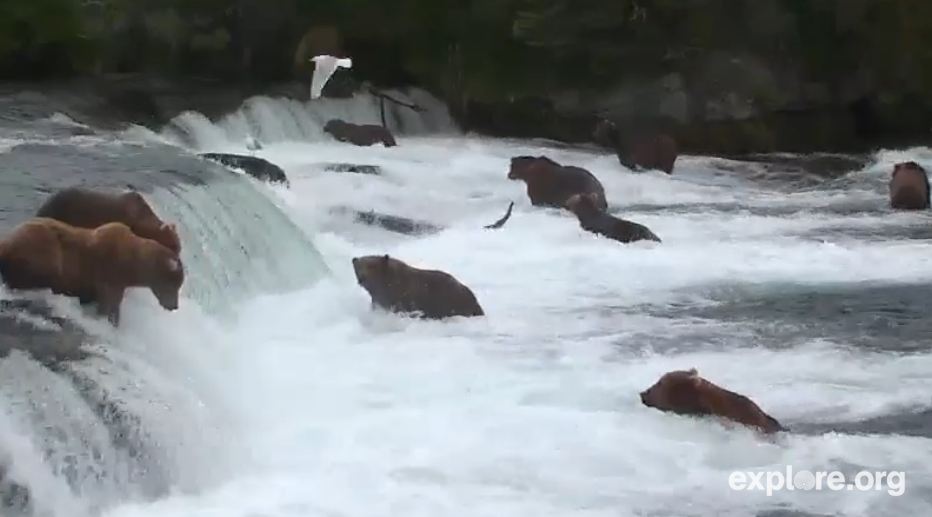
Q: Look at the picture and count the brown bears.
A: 9